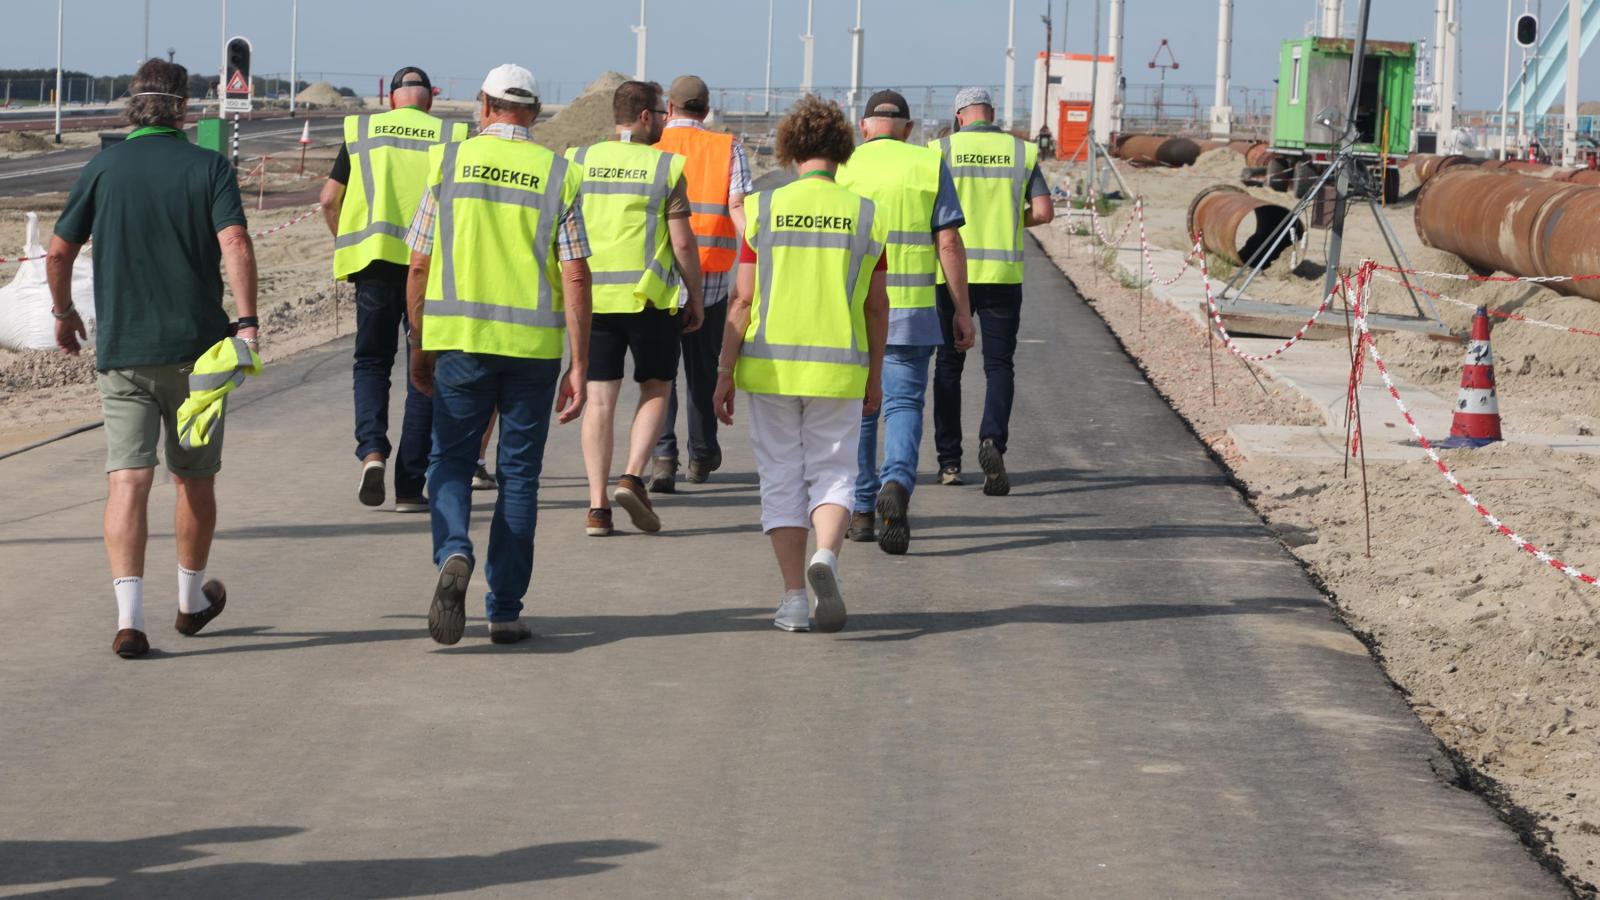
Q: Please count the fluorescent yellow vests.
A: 7